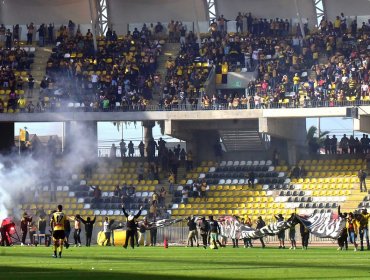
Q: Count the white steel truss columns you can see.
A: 3